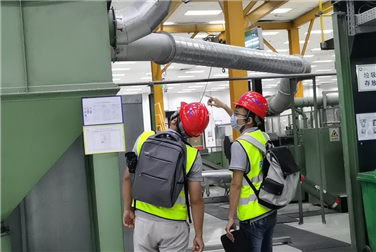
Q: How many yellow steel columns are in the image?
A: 3